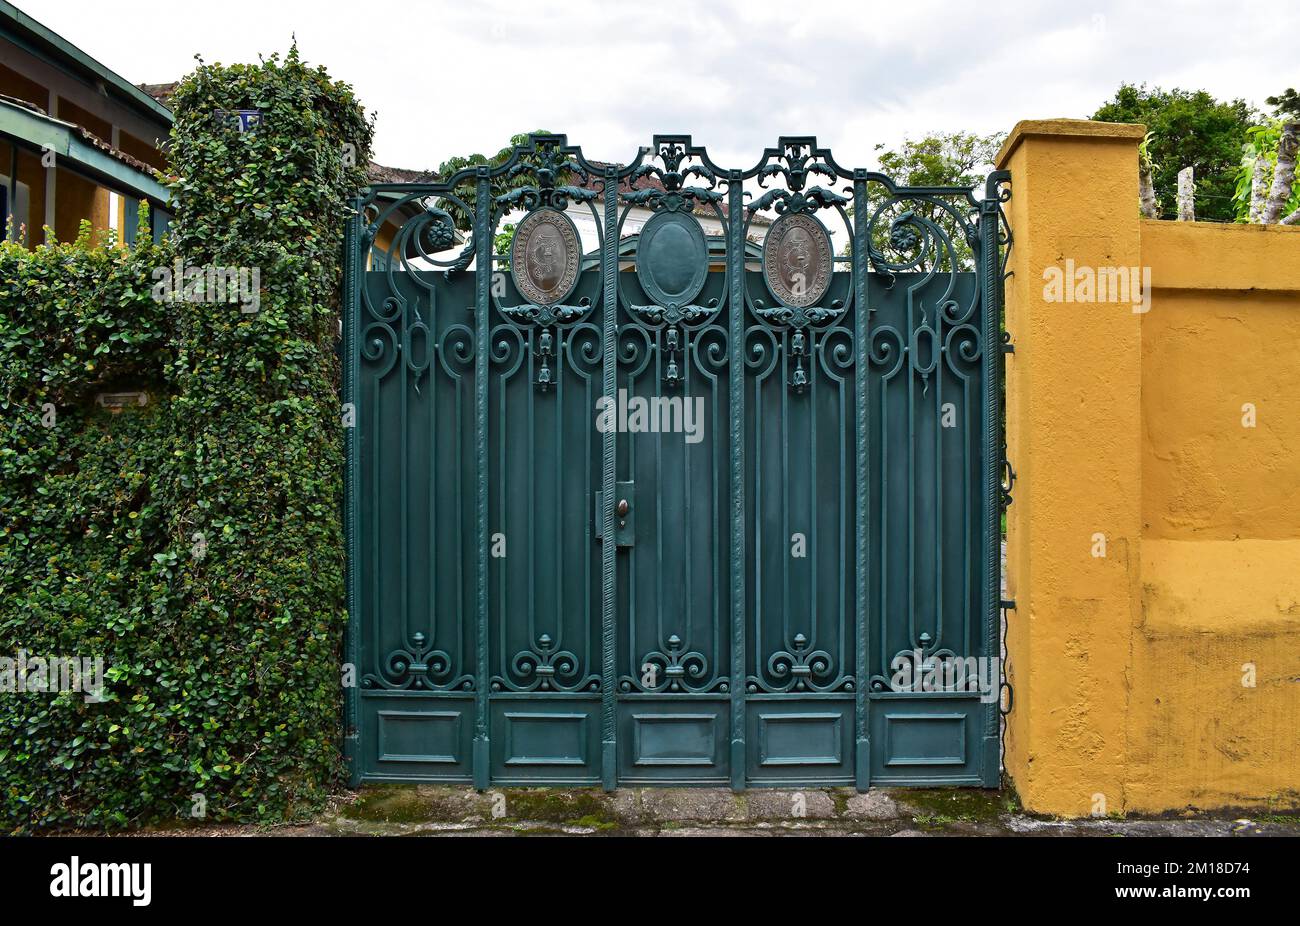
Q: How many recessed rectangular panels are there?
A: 5